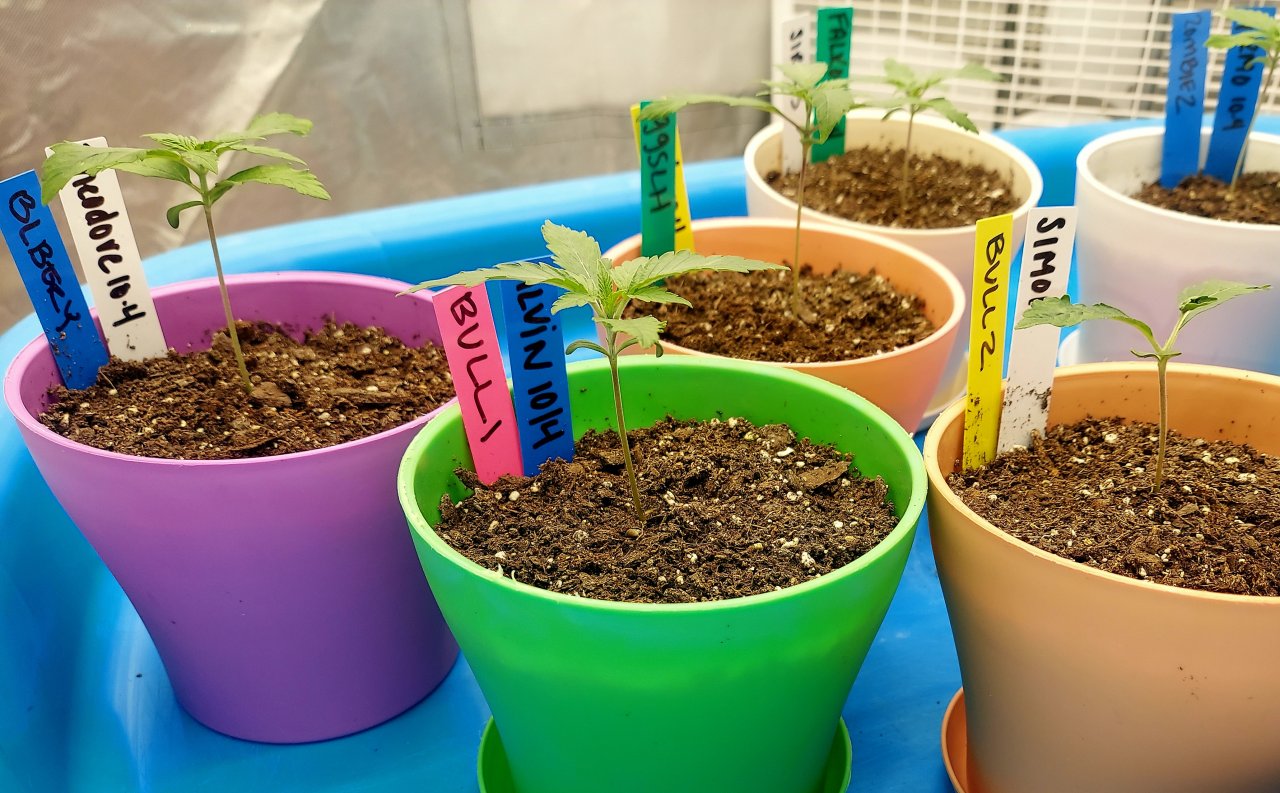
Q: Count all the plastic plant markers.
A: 12